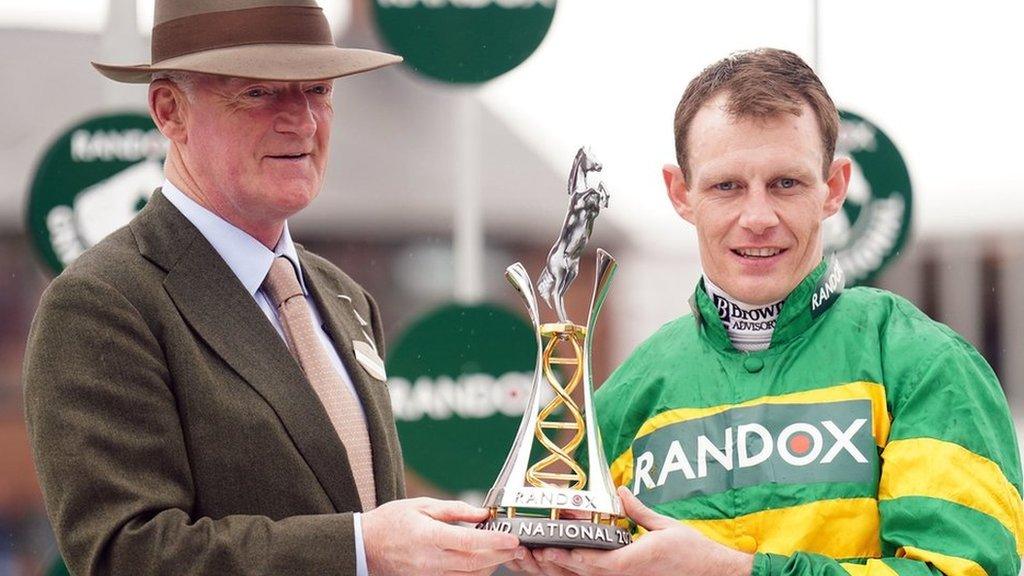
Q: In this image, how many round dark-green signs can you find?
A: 4